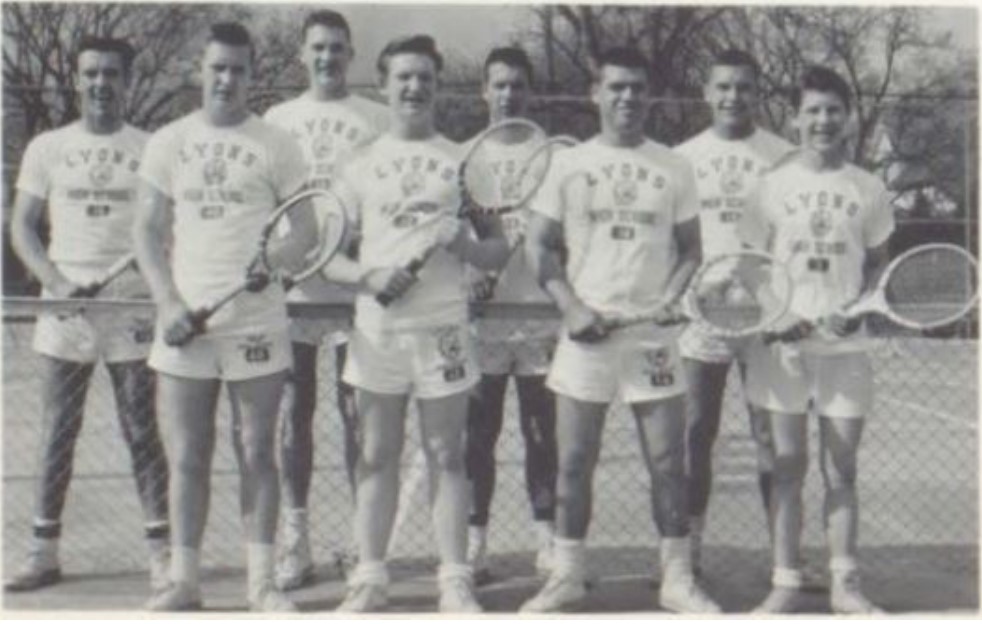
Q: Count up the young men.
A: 8